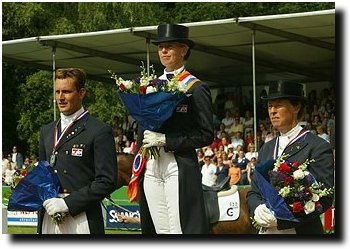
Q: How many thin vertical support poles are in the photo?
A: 3